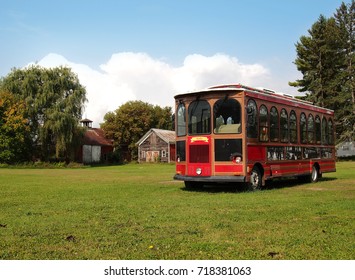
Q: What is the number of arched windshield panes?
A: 3